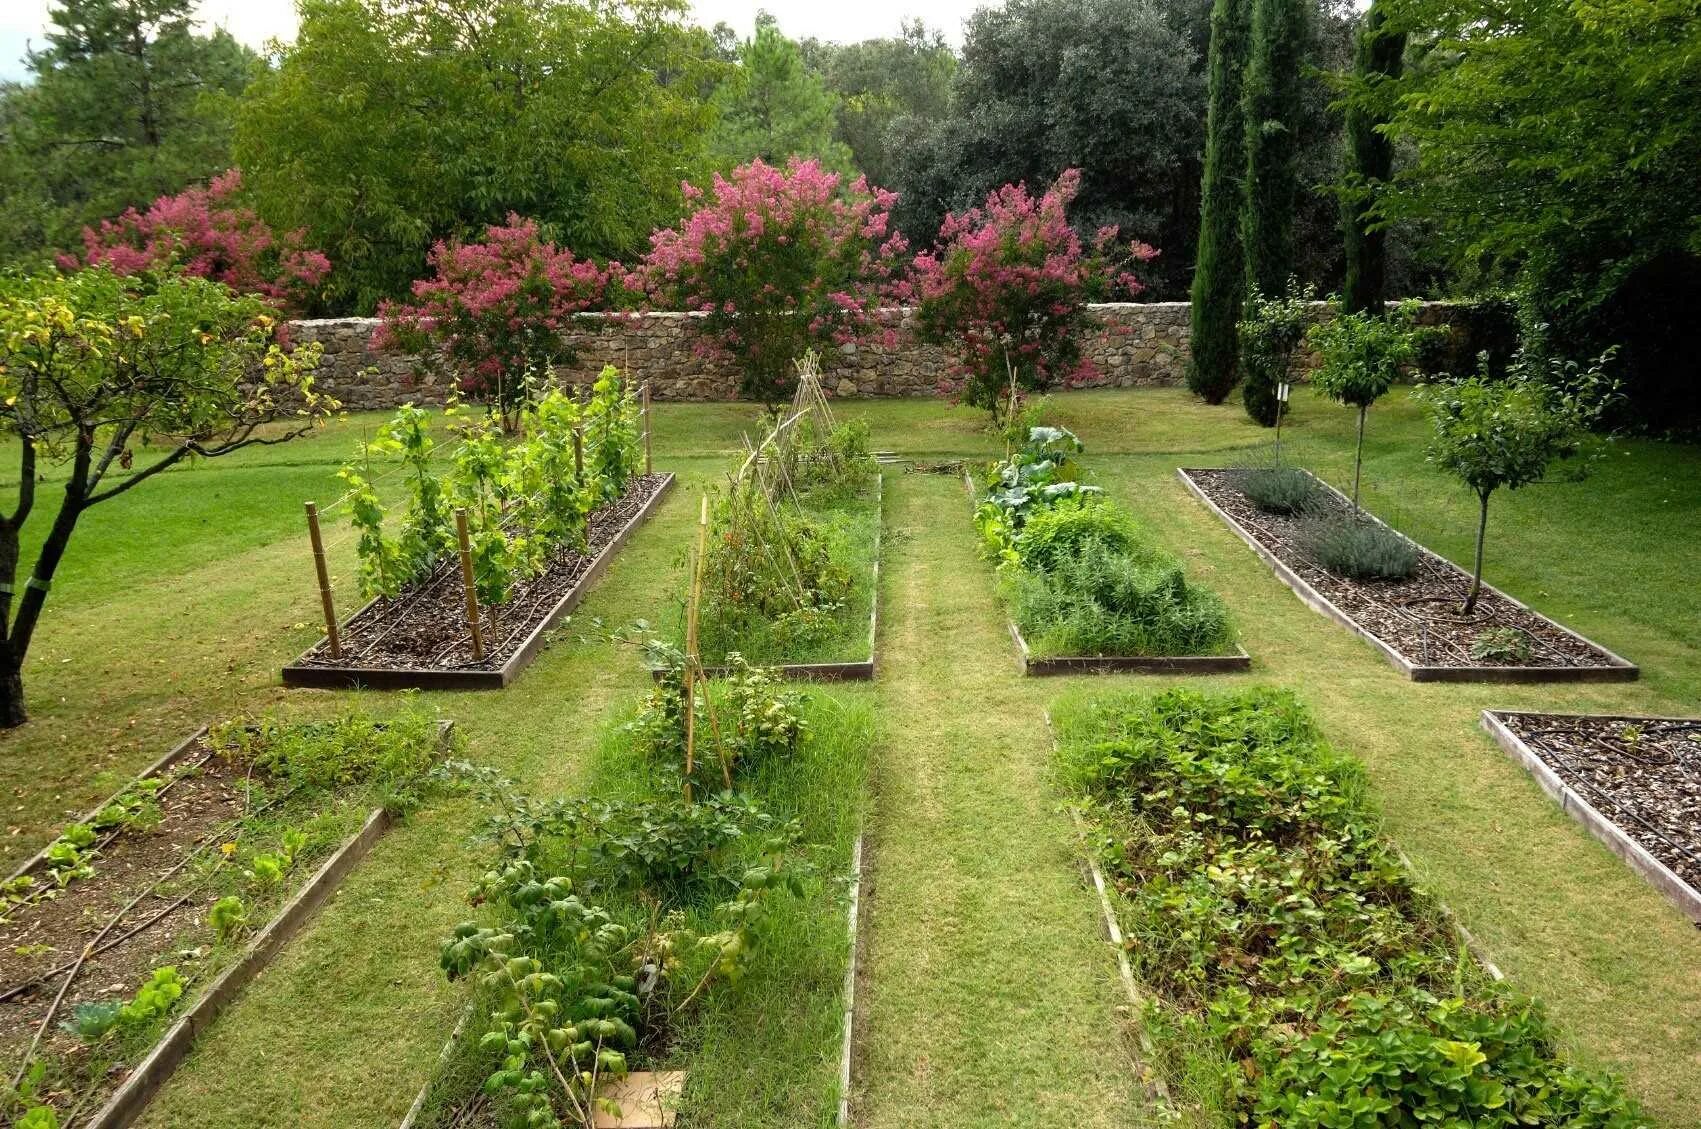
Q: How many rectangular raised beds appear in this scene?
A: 8